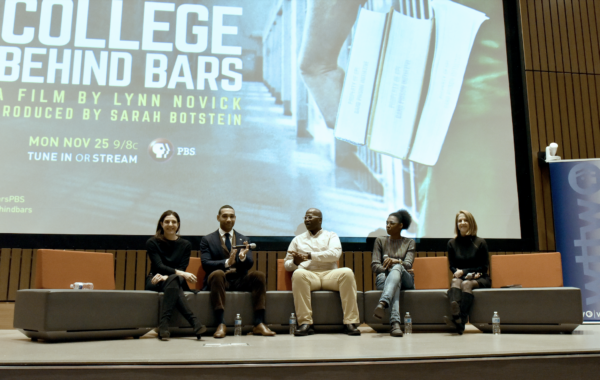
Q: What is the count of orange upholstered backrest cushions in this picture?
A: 5